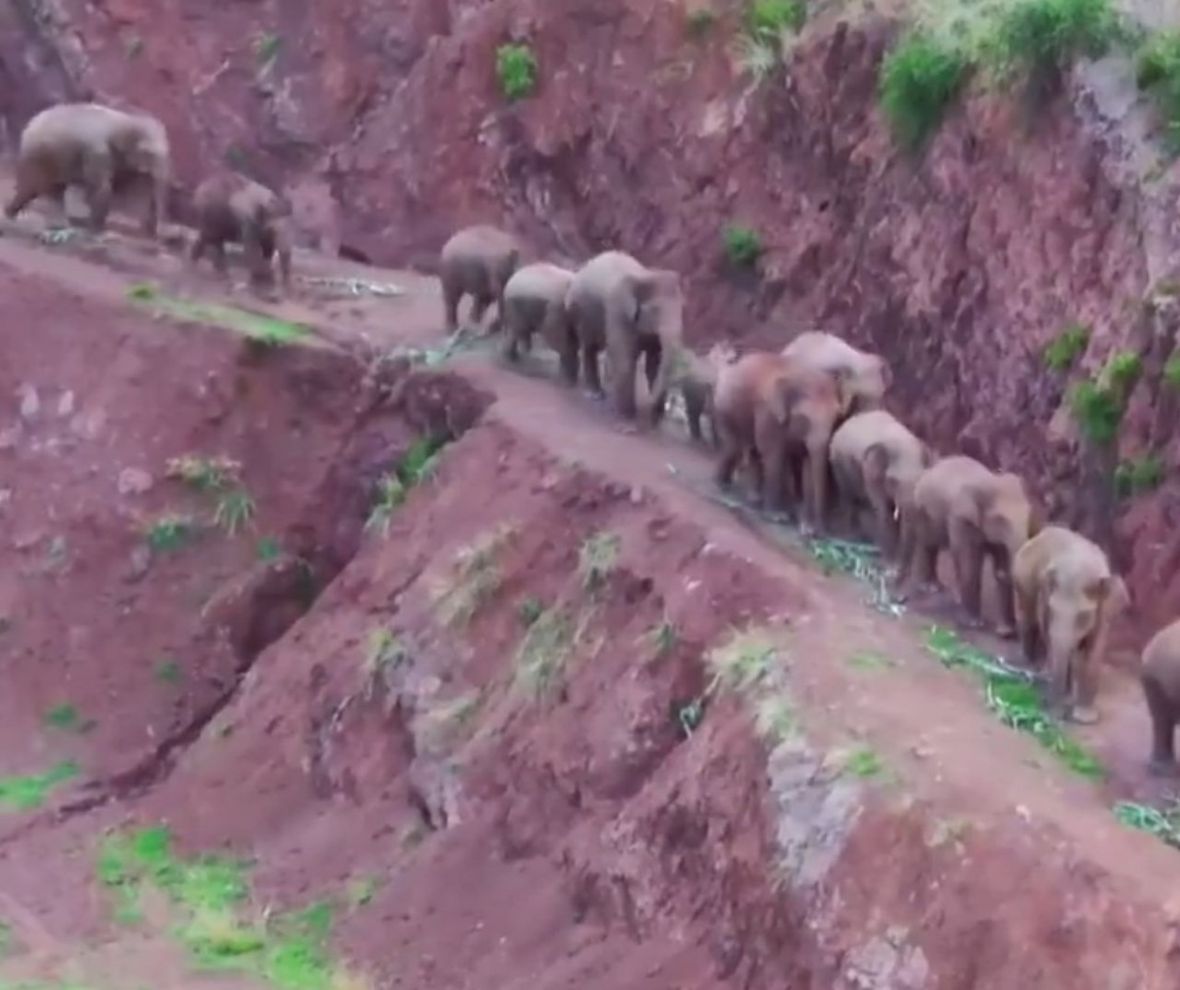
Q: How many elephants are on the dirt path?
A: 12